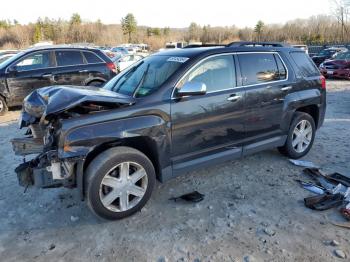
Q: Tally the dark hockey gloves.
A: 0